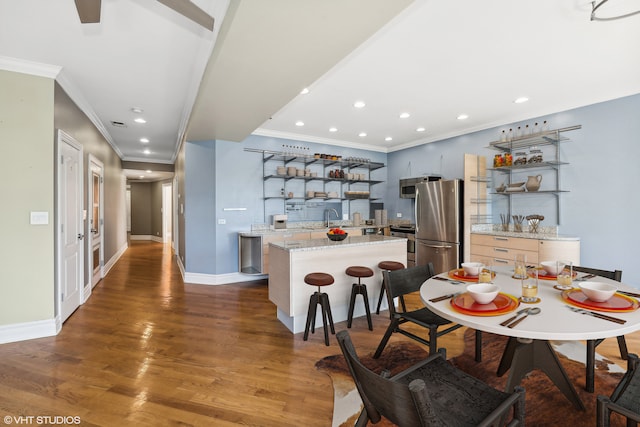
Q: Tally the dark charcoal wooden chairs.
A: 4